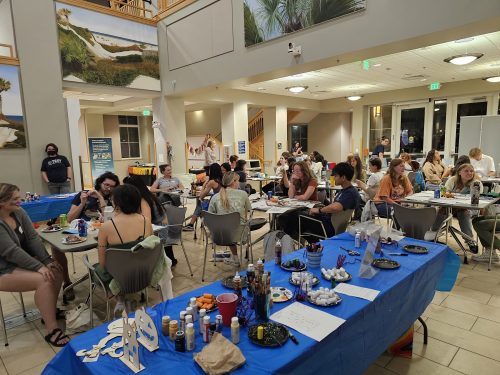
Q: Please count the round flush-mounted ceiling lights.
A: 4